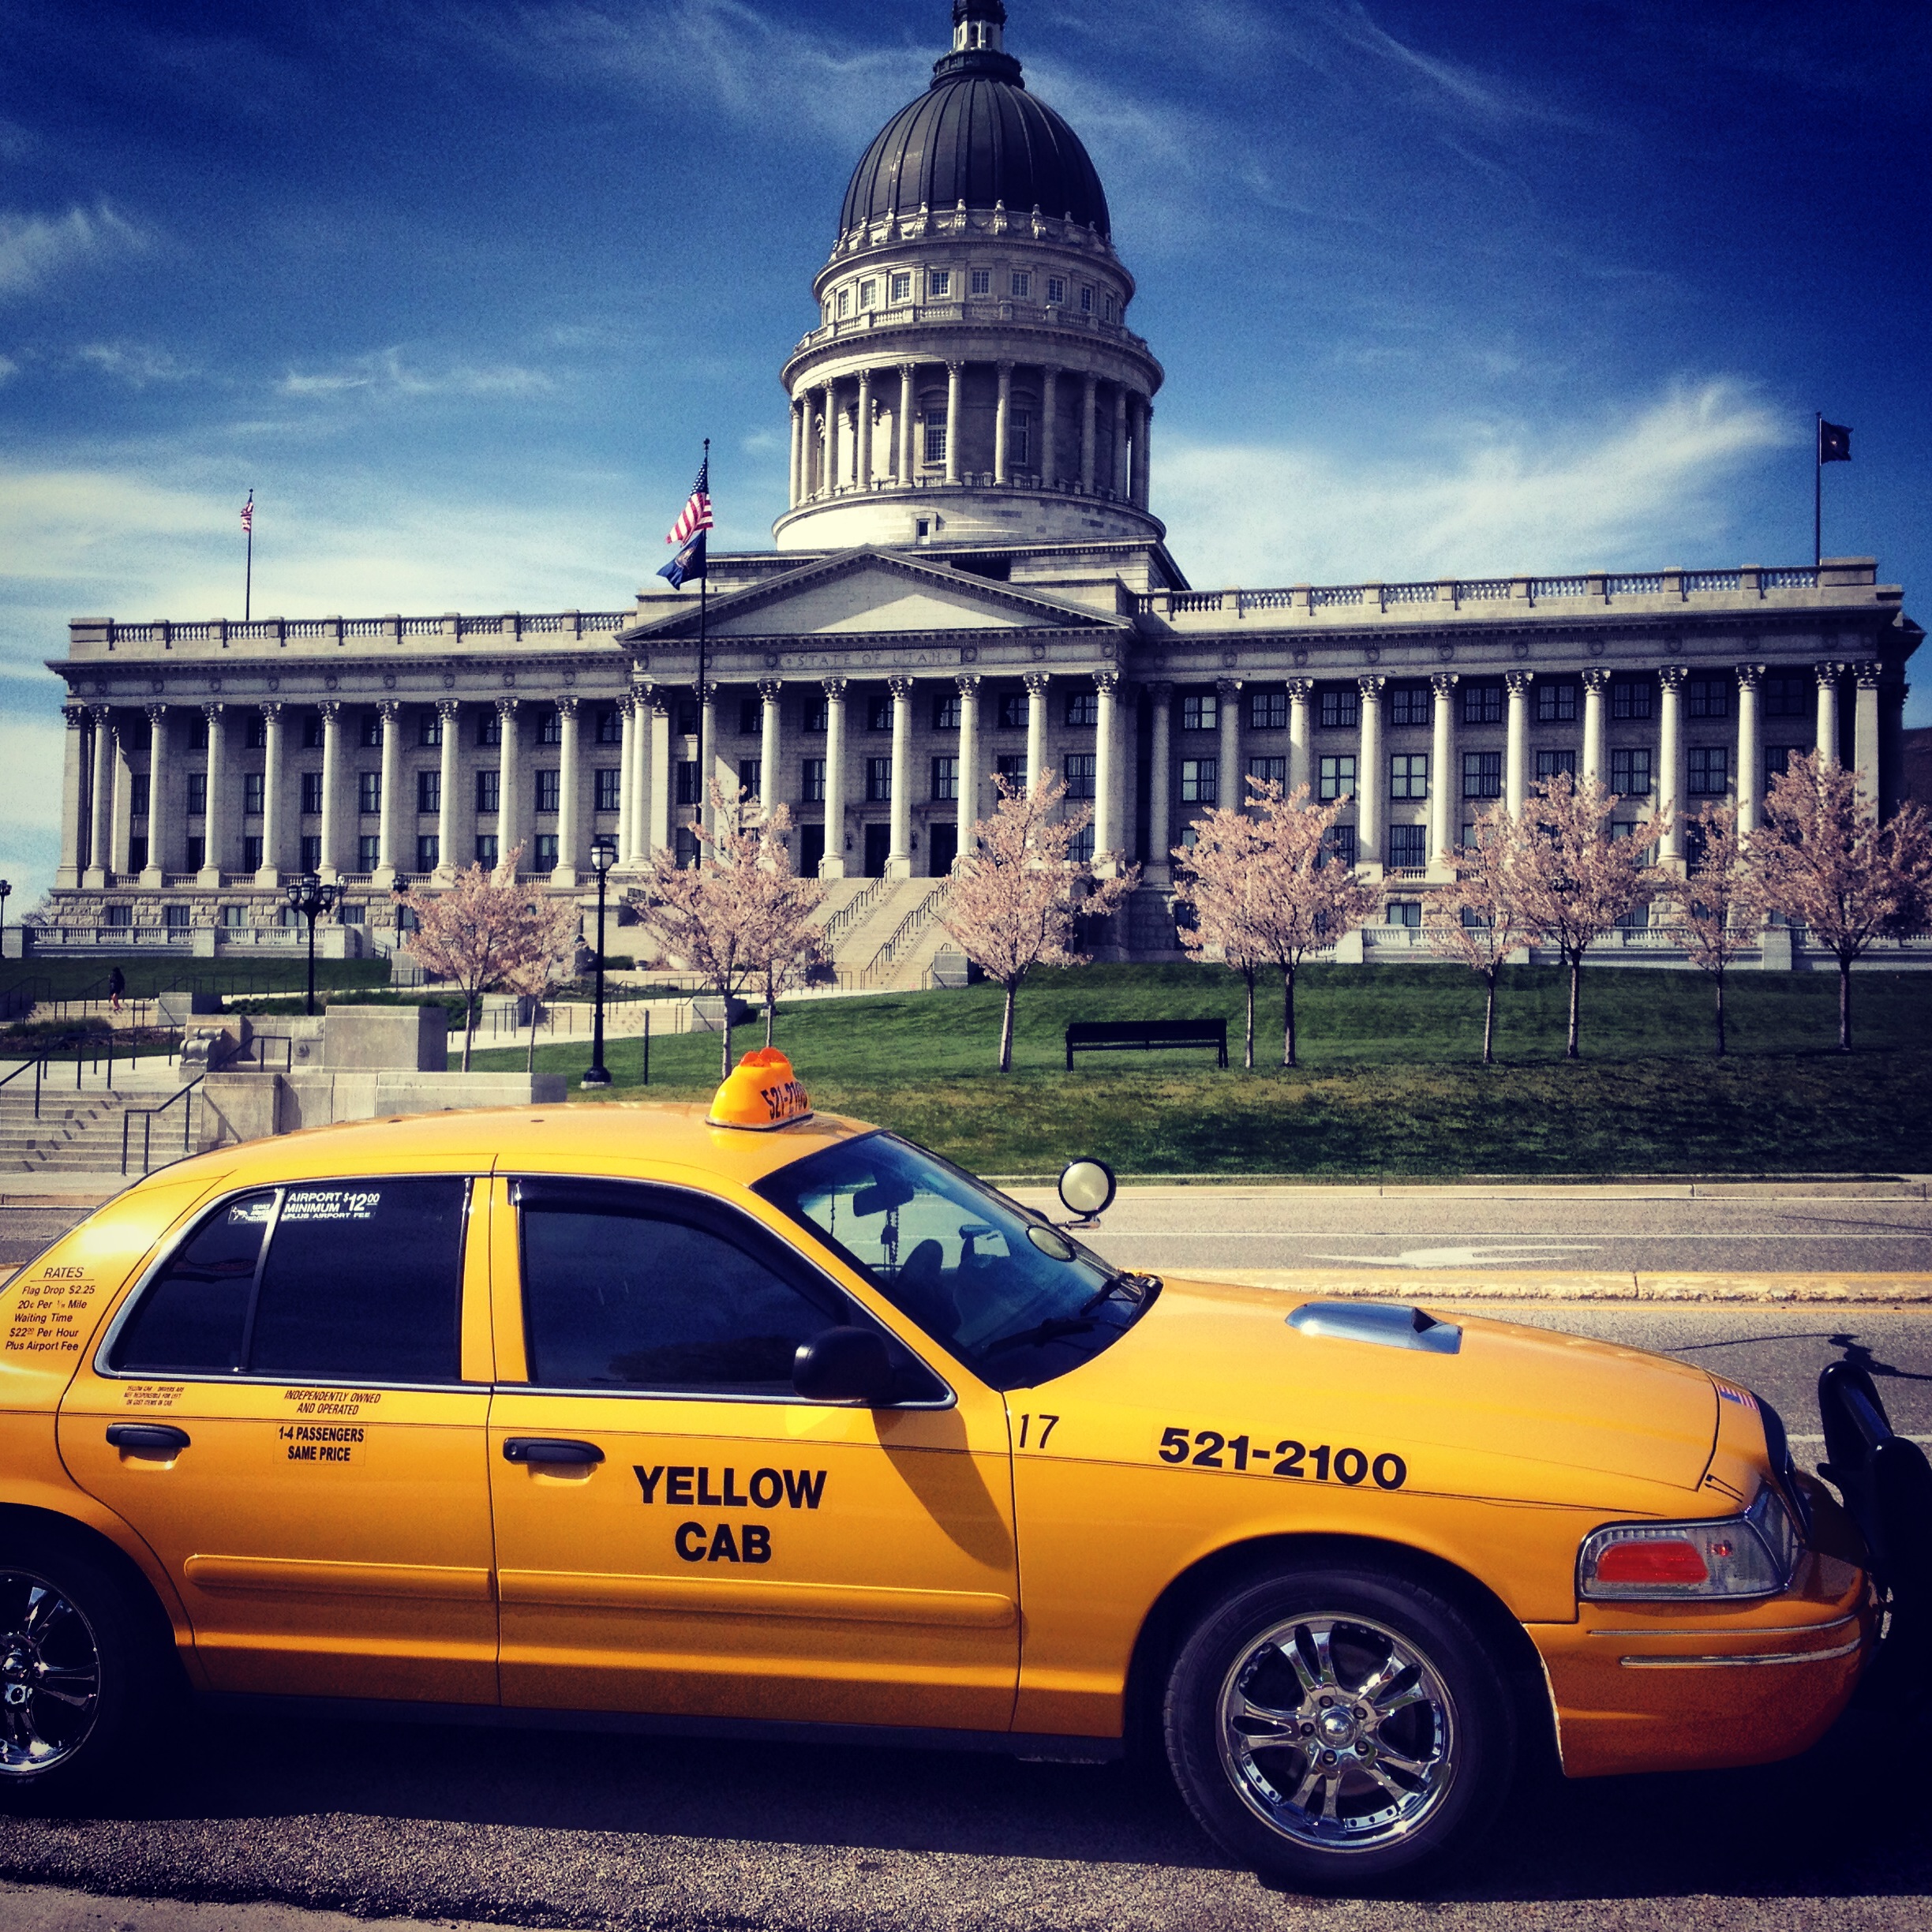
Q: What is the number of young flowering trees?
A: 11